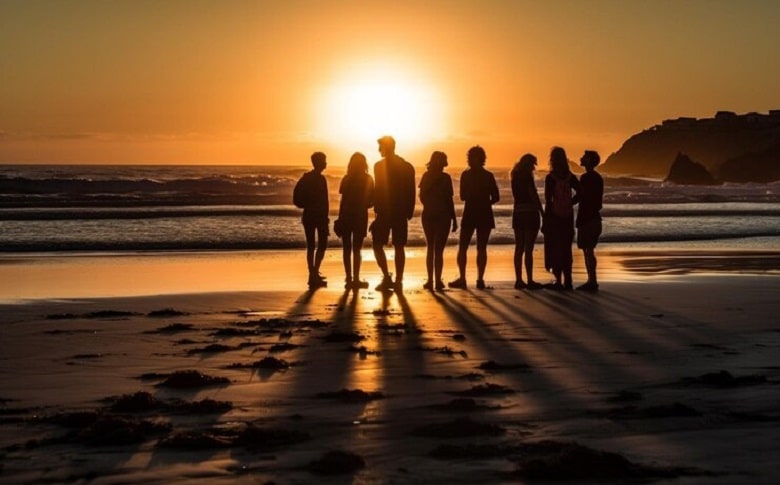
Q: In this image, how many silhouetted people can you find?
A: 8